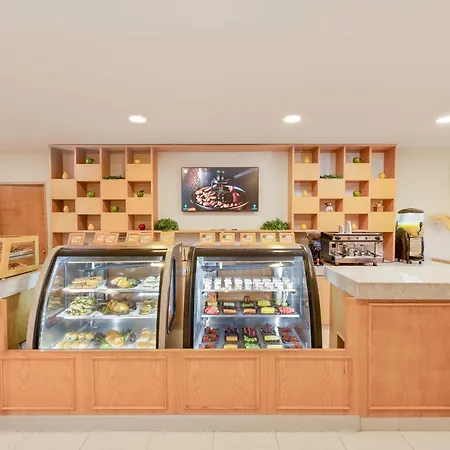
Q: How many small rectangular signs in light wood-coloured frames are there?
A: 11